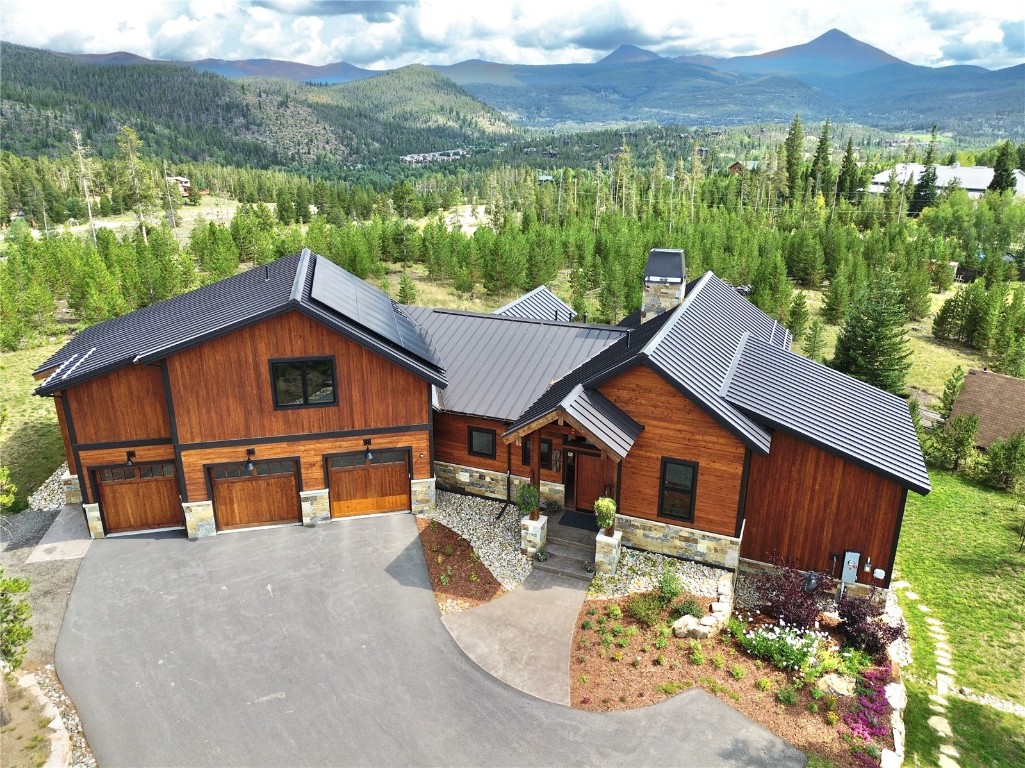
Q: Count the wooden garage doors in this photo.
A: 3